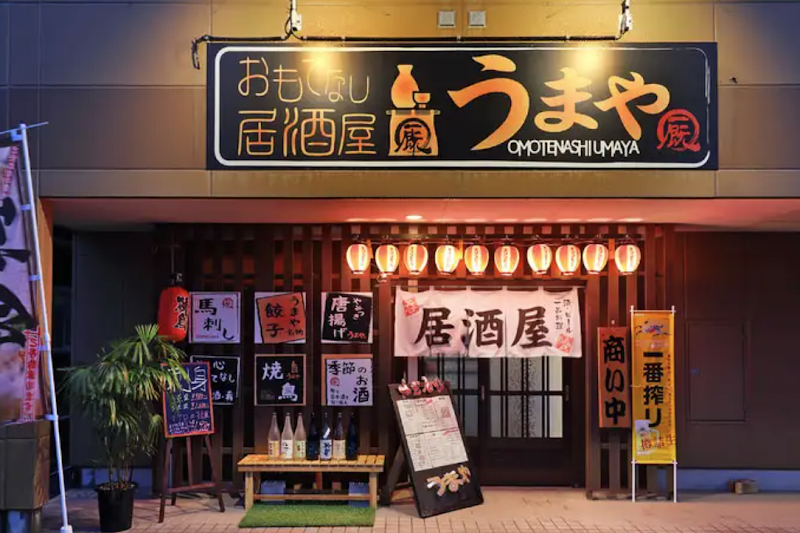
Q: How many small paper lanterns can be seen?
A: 10